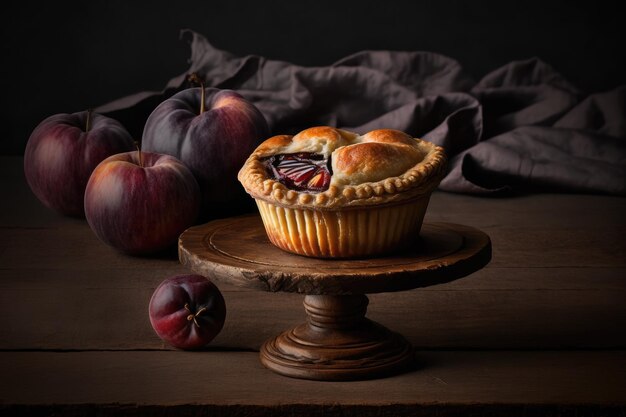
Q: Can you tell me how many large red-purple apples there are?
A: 3